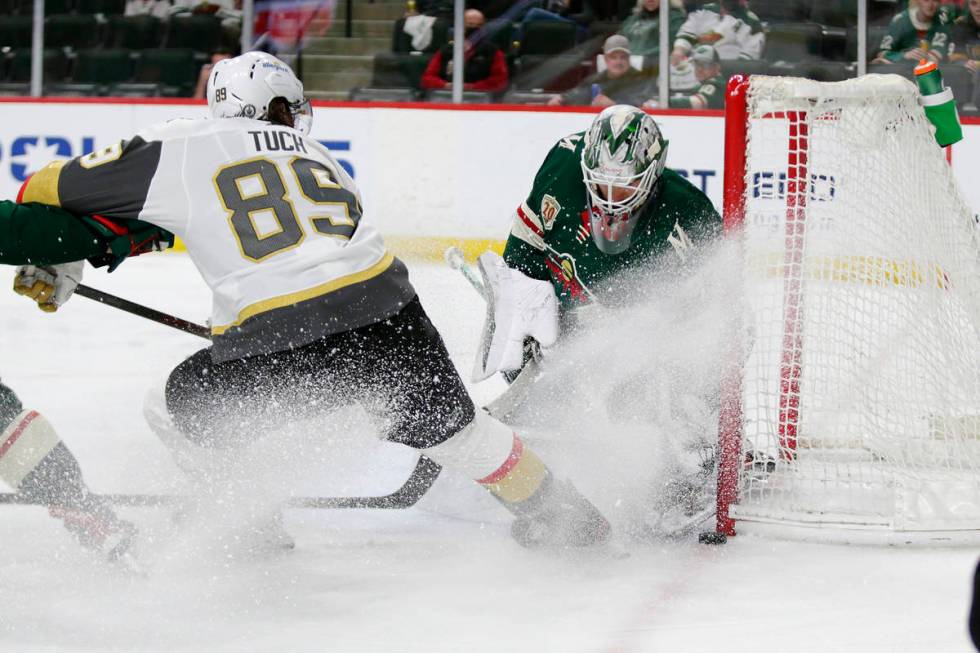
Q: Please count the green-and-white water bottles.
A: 1